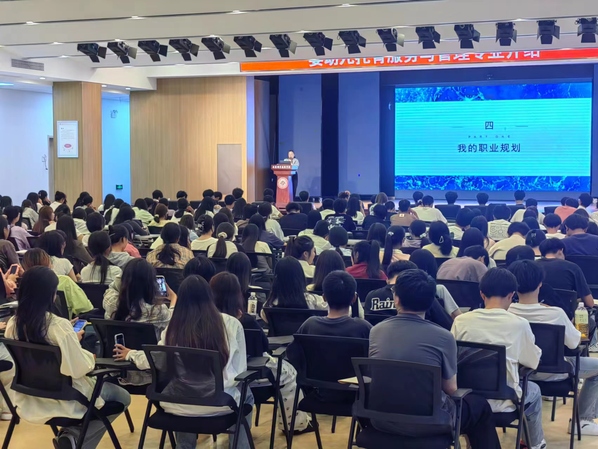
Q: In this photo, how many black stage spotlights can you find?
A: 15